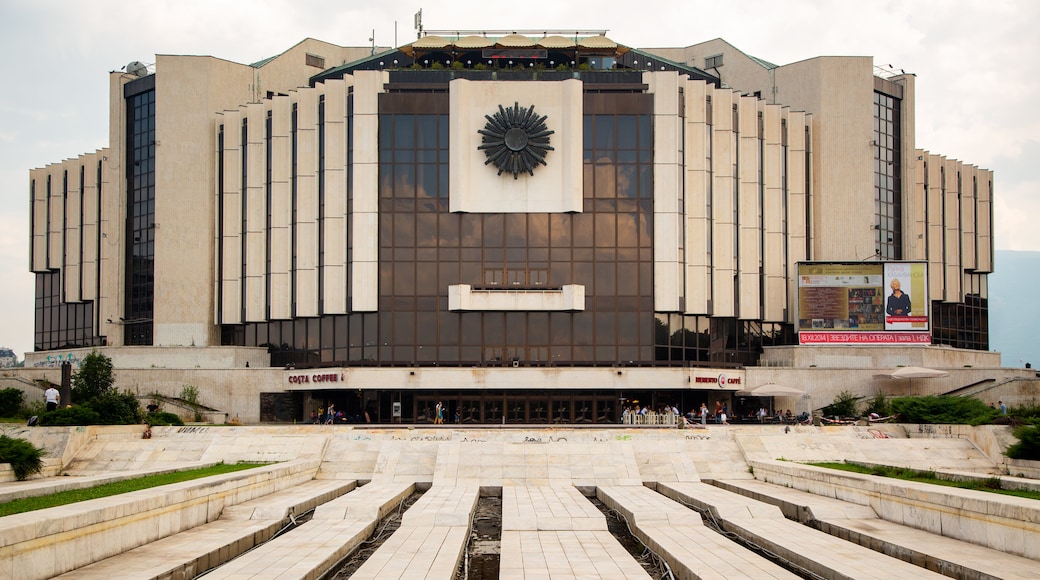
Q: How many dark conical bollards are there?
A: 0